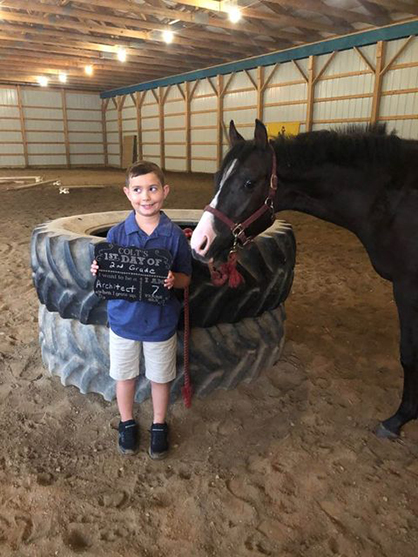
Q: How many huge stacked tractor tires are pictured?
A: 2